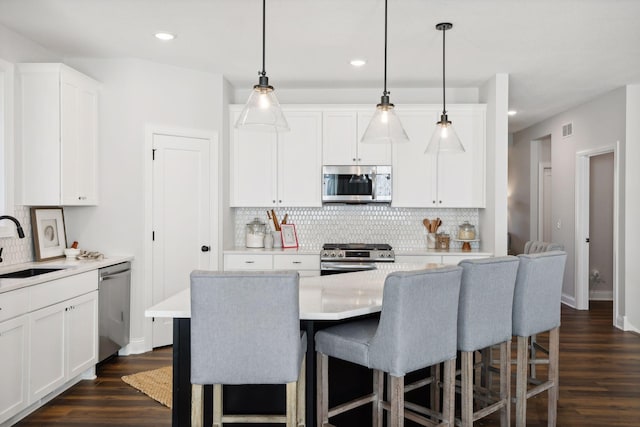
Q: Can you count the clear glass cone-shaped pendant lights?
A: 3